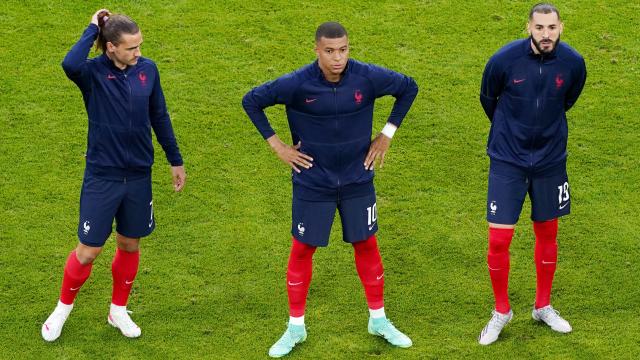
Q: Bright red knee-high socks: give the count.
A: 6